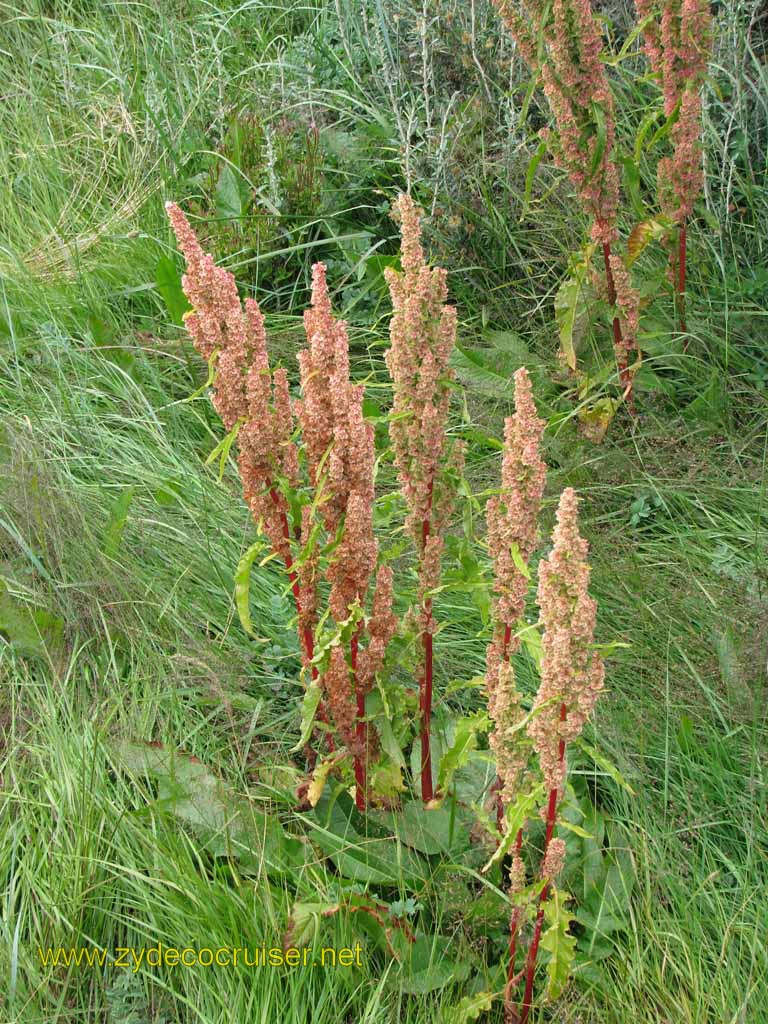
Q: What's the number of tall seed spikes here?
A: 7